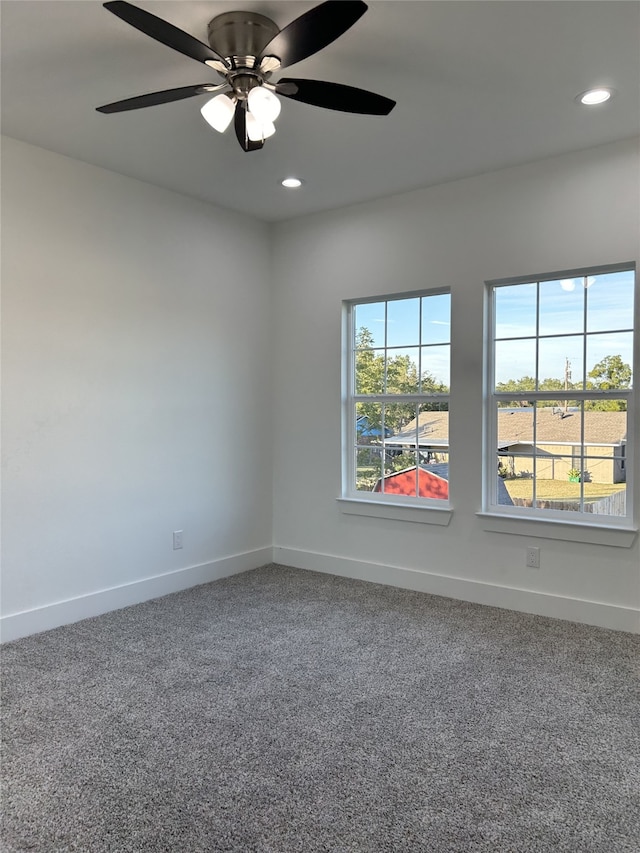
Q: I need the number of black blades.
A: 5